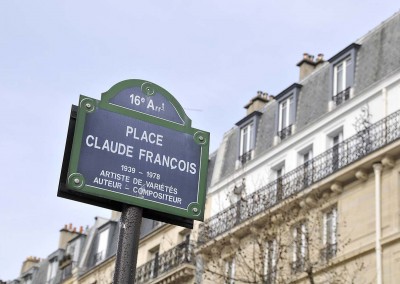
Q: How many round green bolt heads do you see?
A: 5